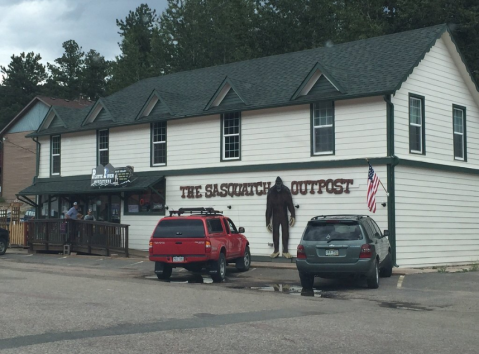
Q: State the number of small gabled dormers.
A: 5